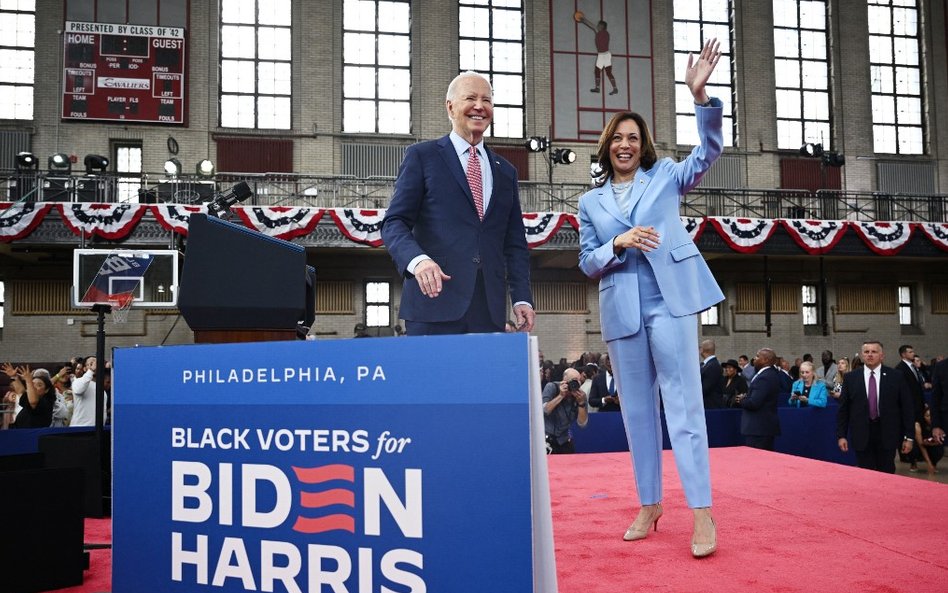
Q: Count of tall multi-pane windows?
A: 7